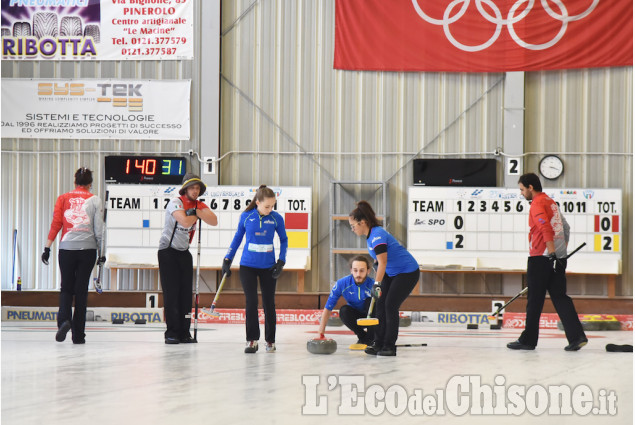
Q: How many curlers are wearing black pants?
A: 6